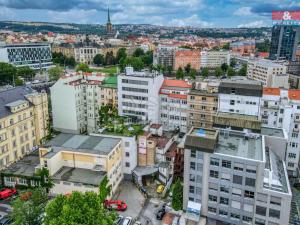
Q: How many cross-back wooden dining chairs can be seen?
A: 0